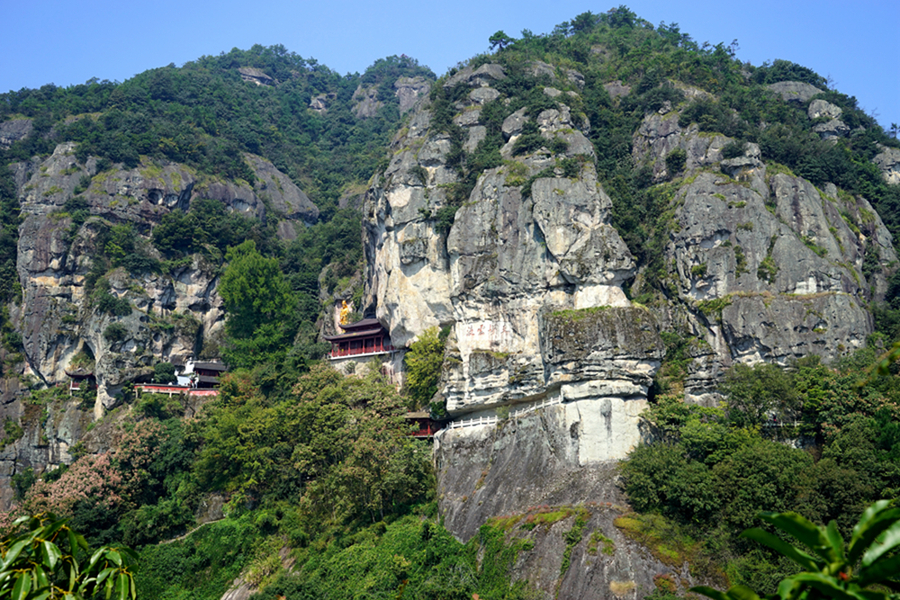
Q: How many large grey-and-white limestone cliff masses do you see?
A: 3